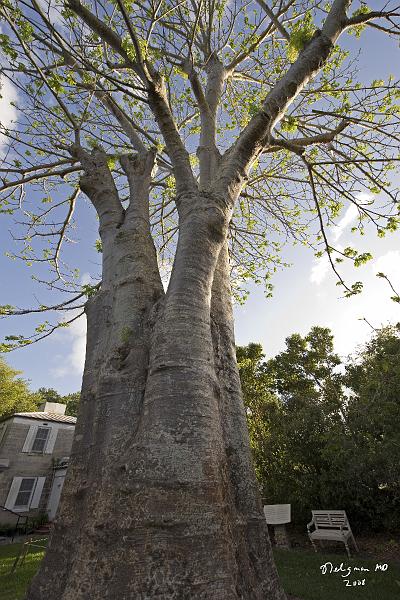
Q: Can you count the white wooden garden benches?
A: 1